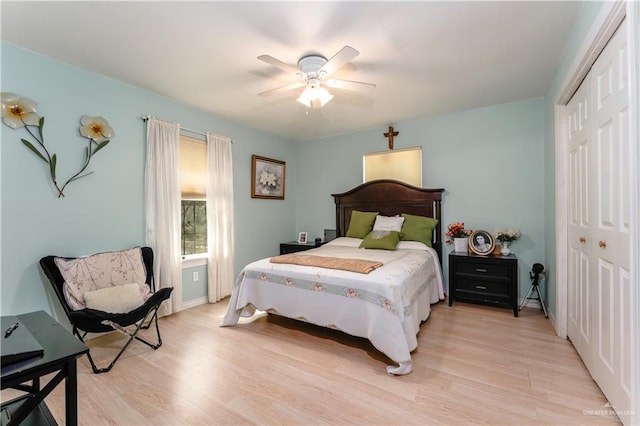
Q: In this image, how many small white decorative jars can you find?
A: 2